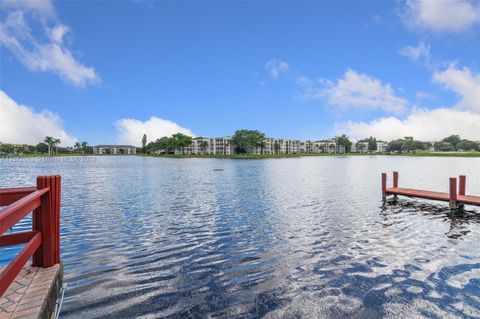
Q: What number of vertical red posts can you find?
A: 5